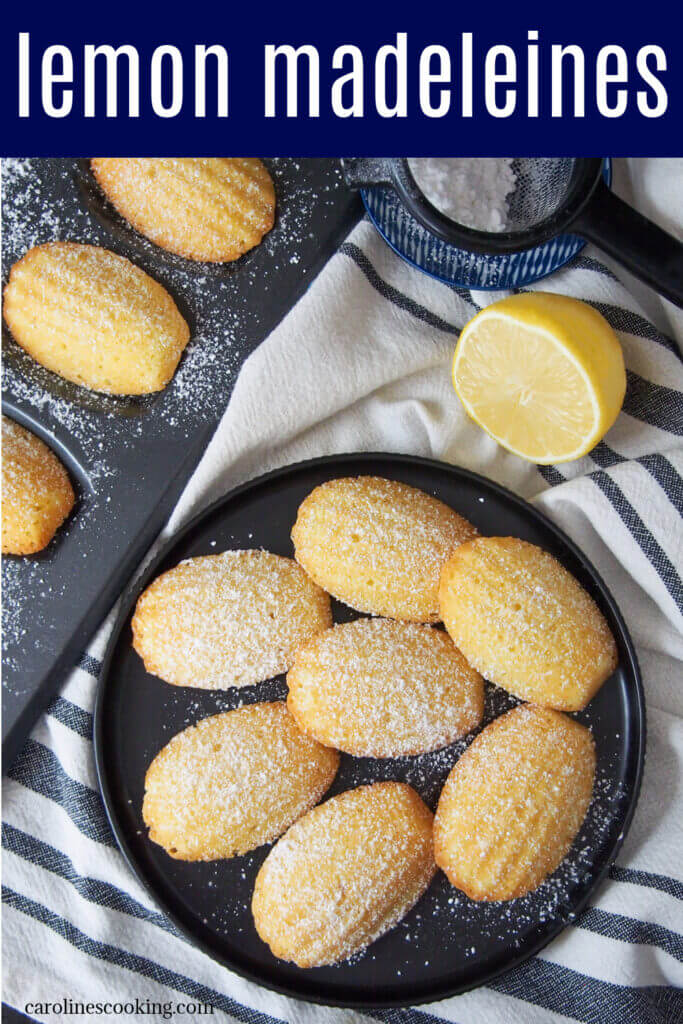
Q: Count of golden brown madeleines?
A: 10